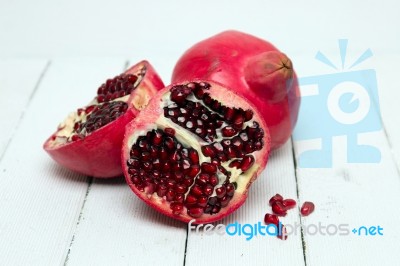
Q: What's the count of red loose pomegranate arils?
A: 6